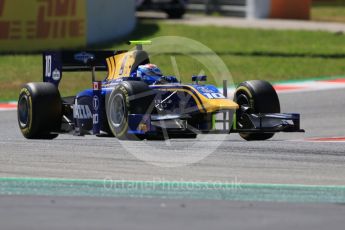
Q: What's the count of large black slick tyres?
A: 3